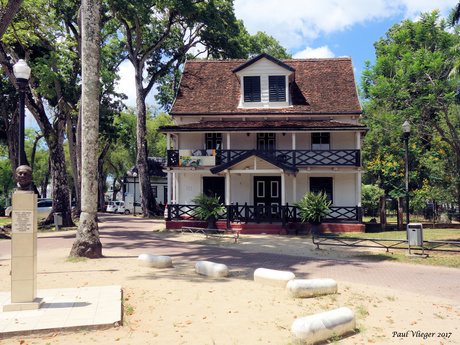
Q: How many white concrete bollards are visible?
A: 5